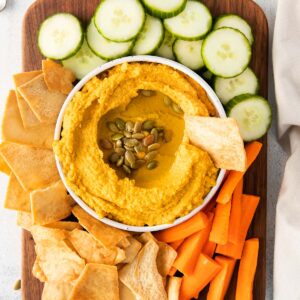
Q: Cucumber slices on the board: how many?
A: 13